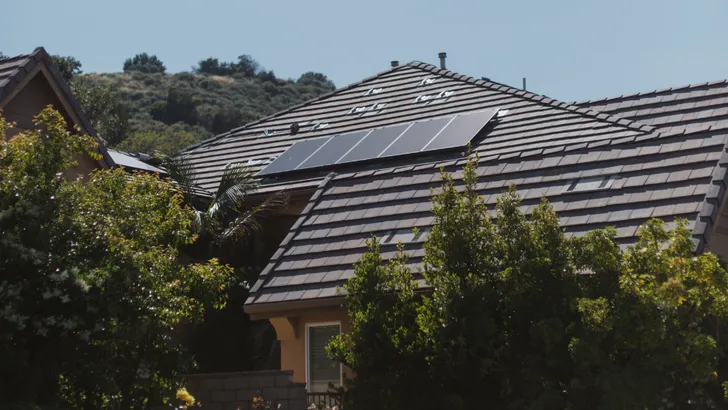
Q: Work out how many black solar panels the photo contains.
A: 5